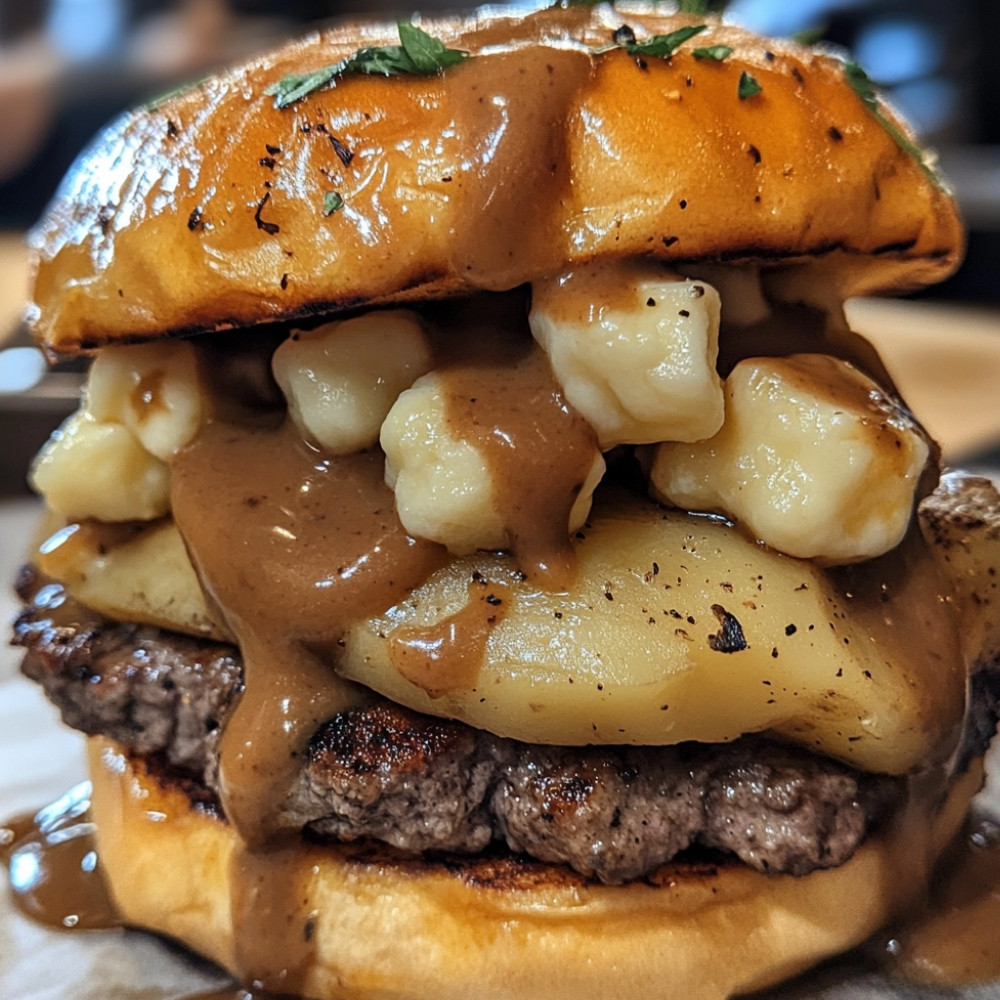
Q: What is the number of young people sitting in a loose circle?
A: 0